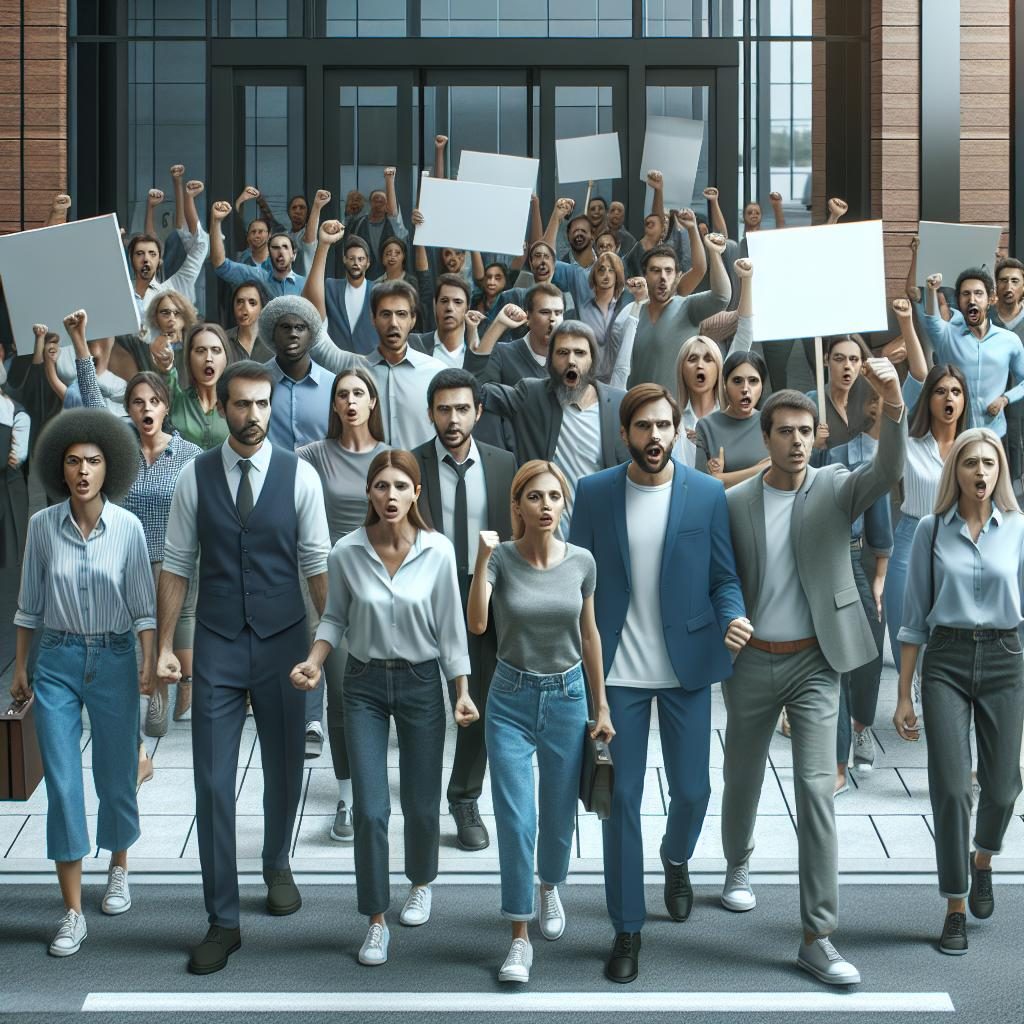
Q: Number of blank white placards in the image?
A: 7